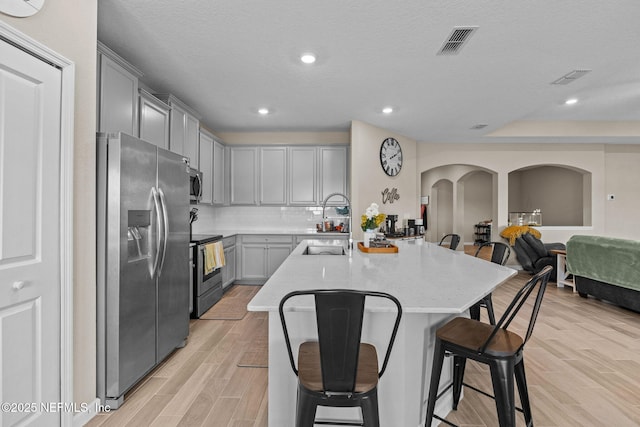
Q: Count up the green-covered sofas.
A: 1